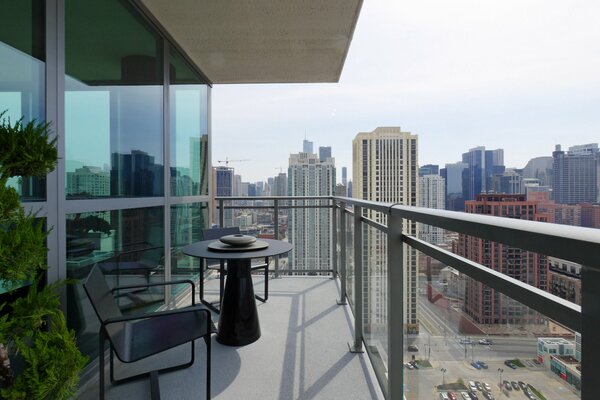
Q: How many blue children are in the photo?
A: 0